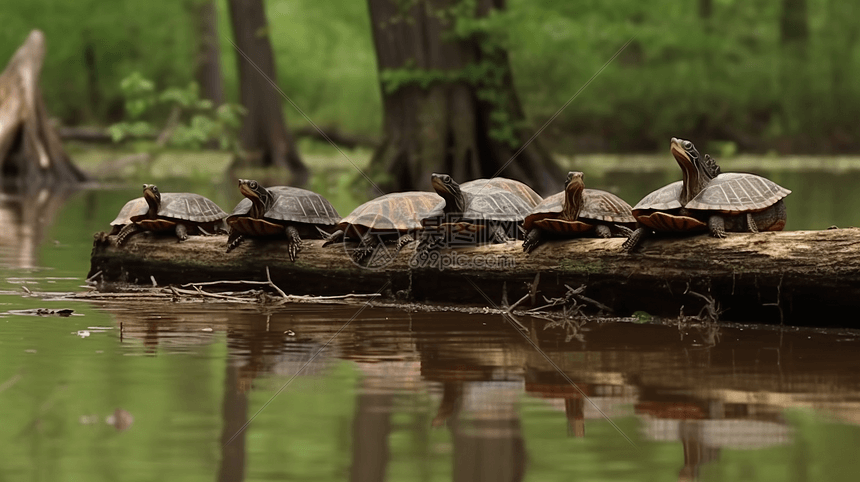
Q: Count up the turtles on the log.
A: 6